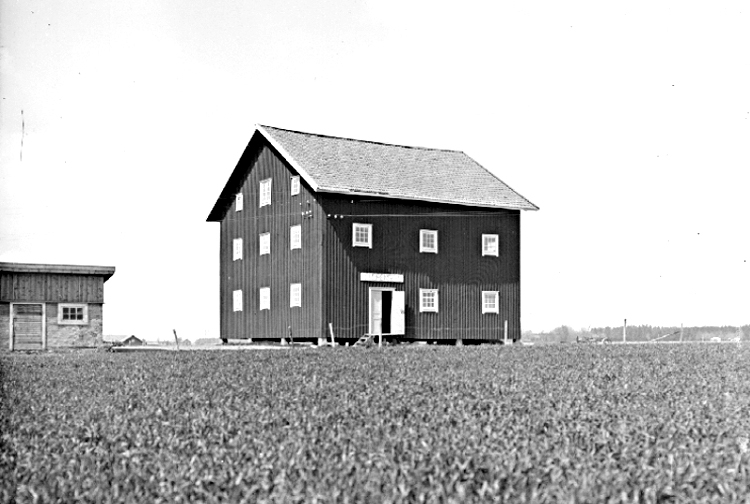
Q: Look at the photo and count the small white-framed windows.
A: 15